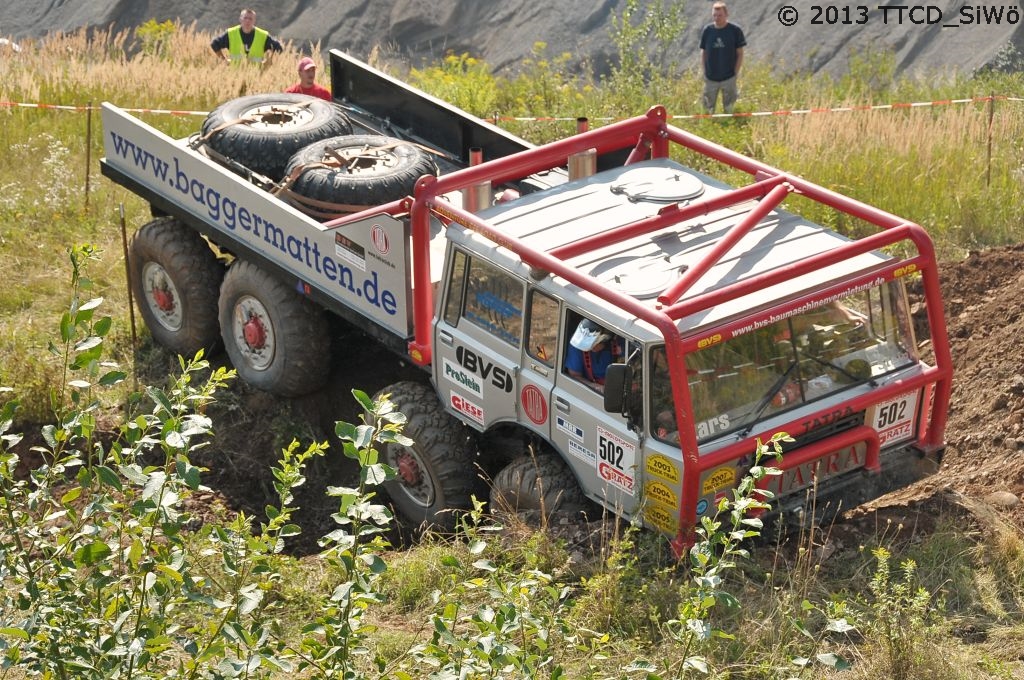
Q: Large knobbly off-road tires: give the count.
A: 6